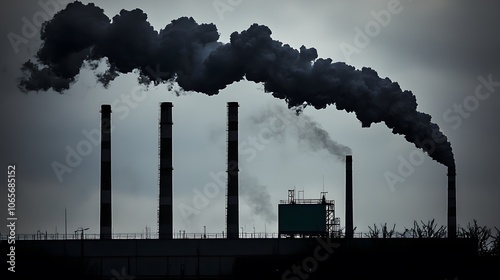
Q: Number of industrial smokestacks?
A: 5